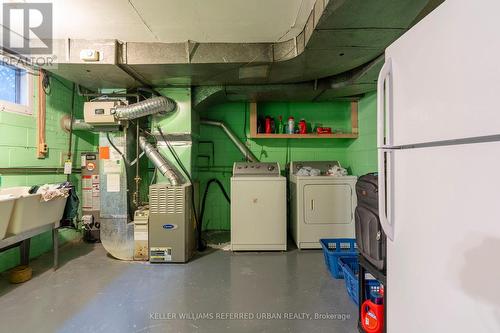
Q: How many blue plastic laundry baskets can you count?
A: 2